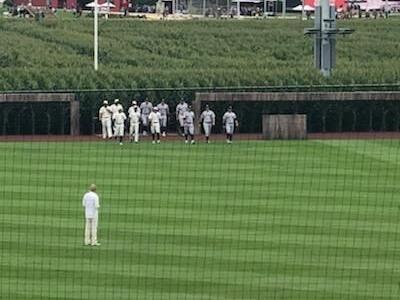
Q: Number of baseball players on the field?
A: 12